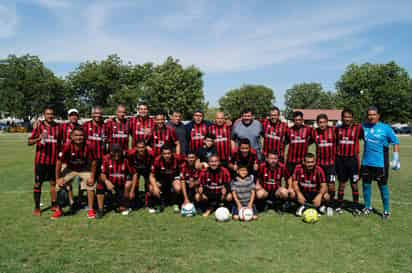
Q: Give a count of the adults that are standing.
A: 15